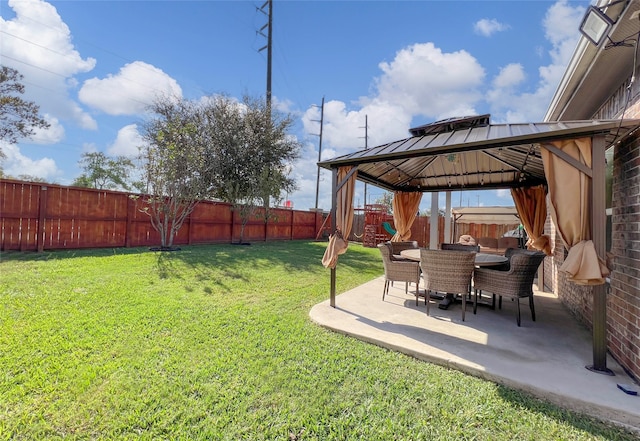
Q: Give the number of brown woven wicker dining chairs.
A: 6